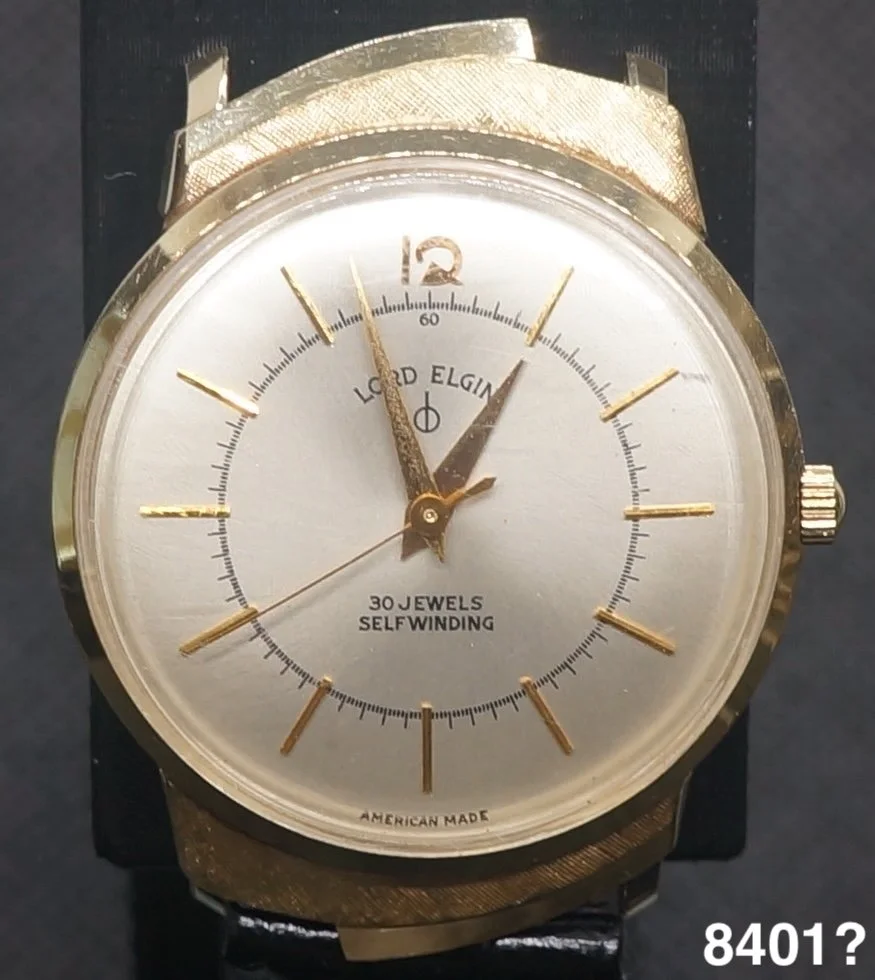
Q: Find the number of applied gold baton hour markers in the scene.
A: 11